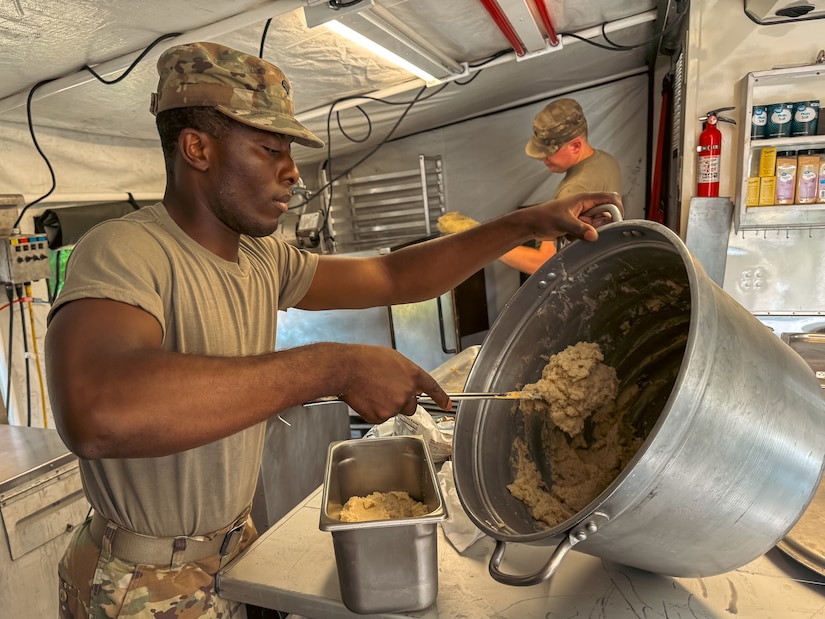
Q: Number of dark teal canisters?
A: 3